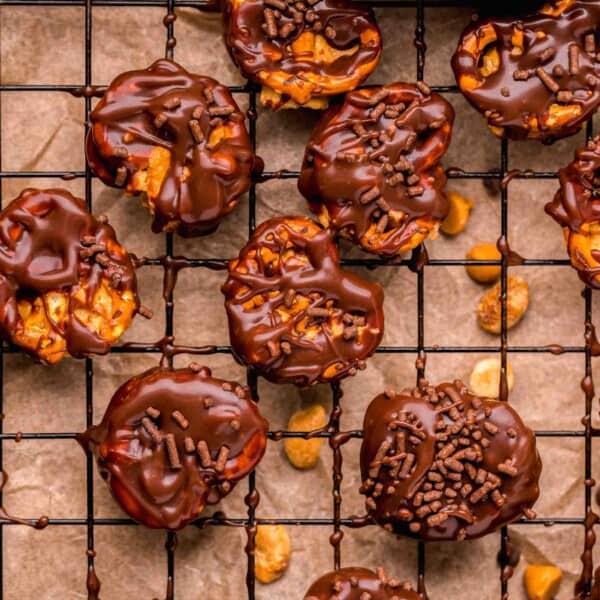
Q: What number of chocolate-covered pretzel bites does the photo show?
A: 10